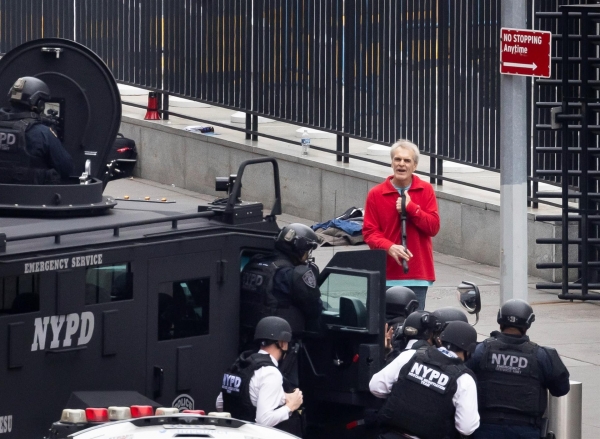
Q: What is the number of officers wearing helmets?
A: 8